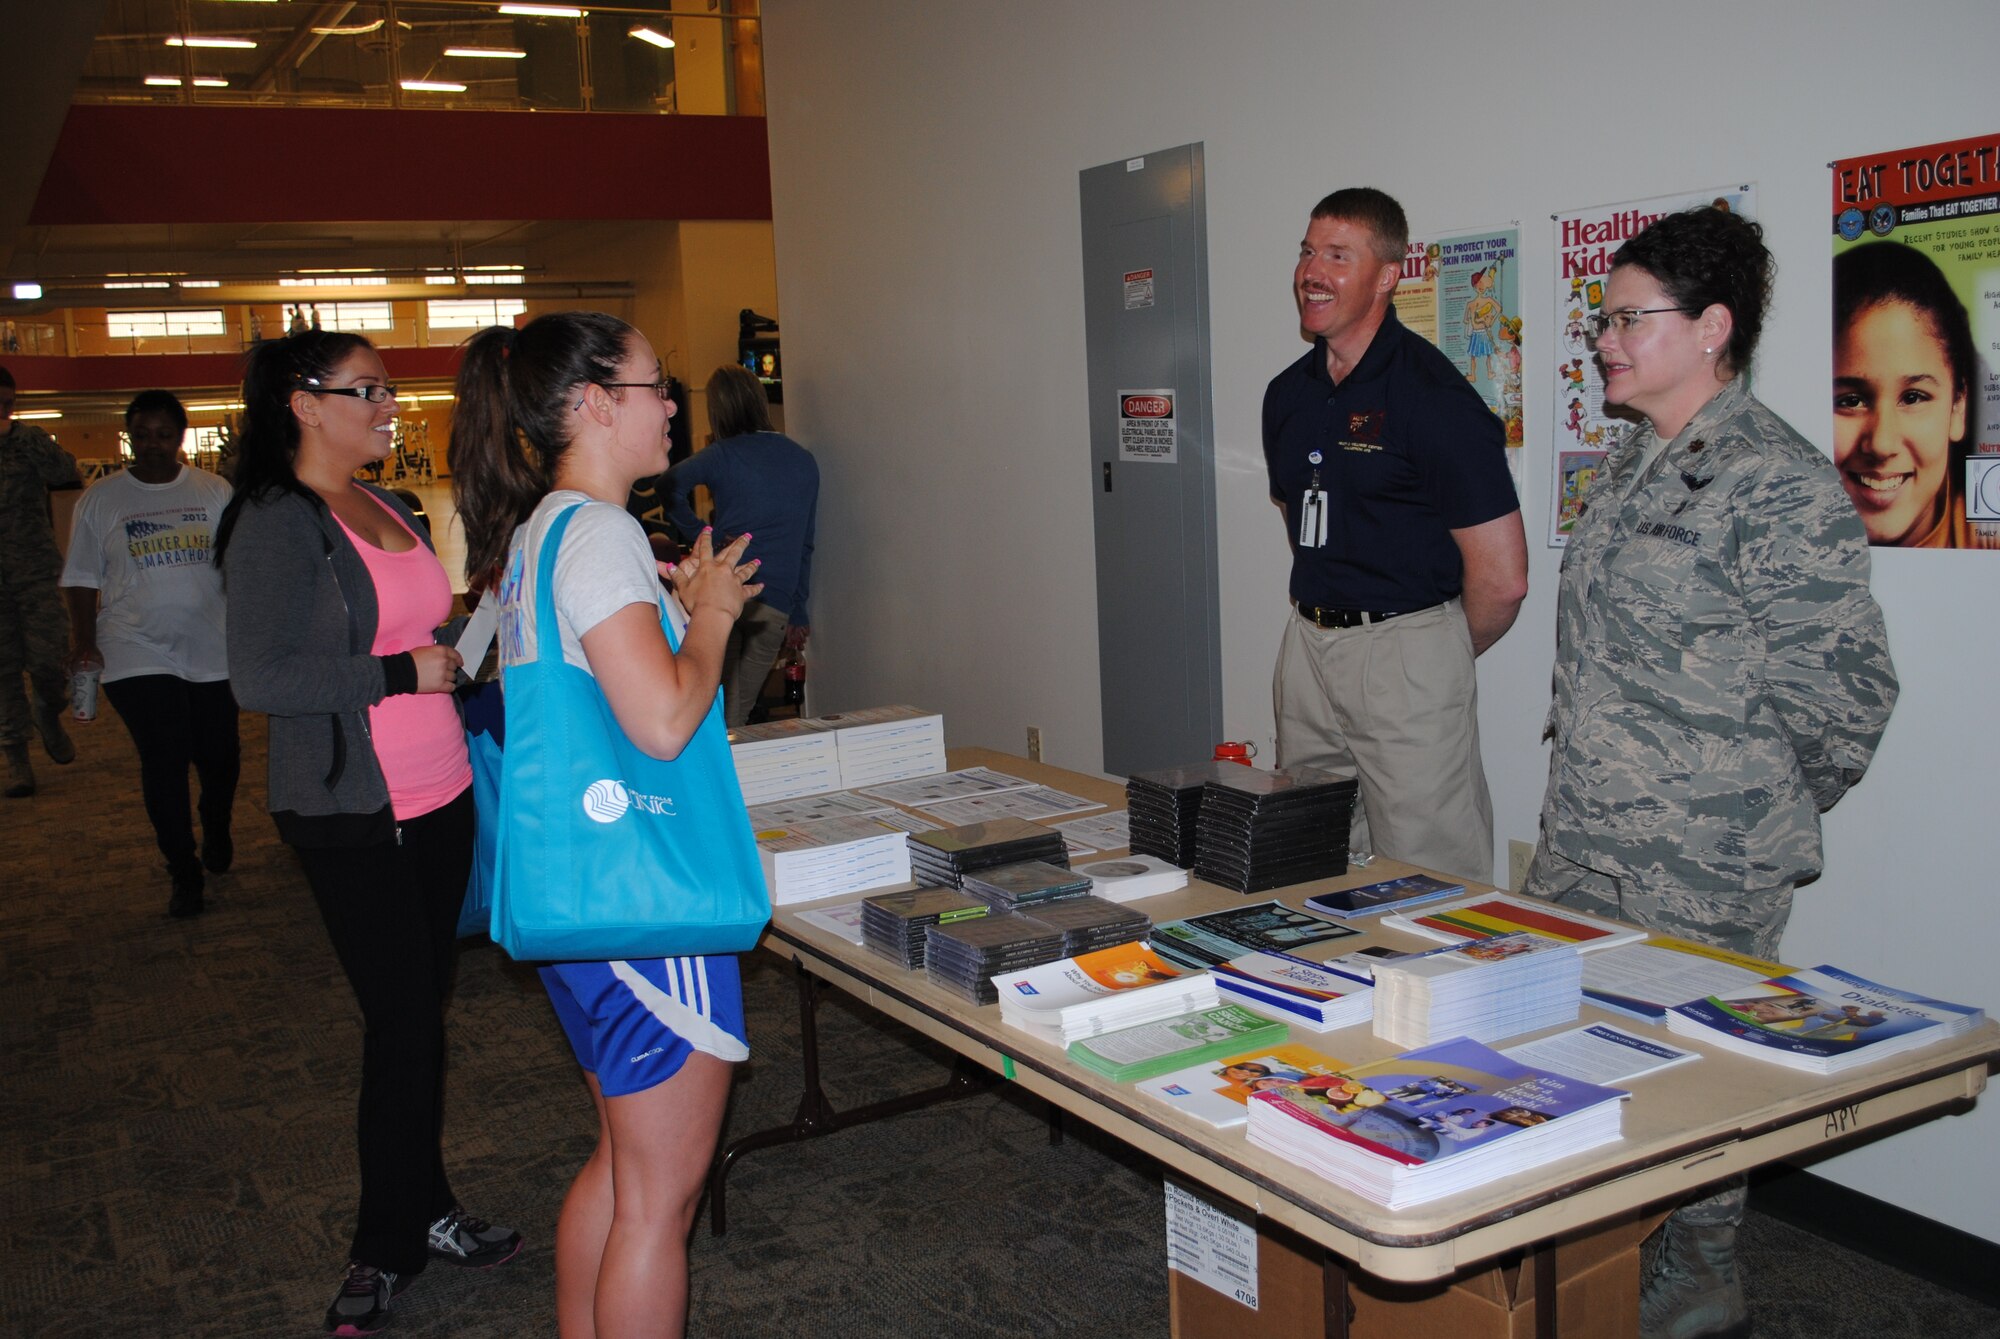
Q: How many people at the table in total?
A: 4